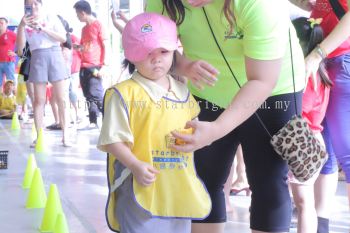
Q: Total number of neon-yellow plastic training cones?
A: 7